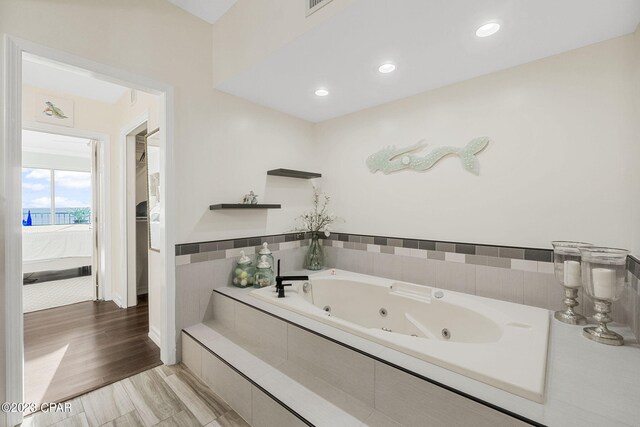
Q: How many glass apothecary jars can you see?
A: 3